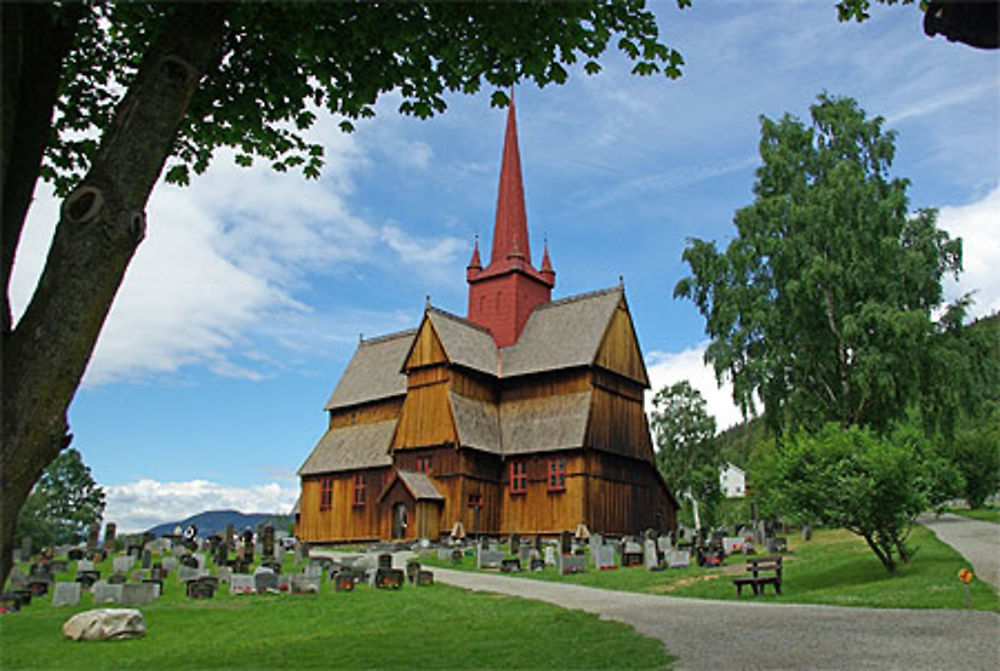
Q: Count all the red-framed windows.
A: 6